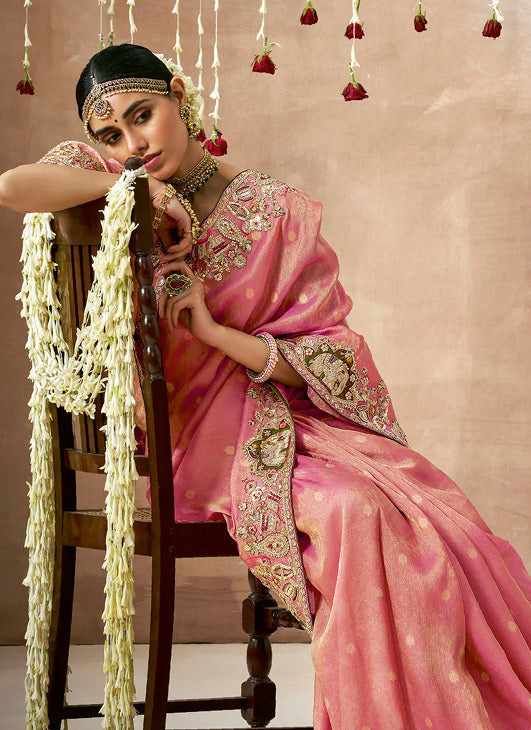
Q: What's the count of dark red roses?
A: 9